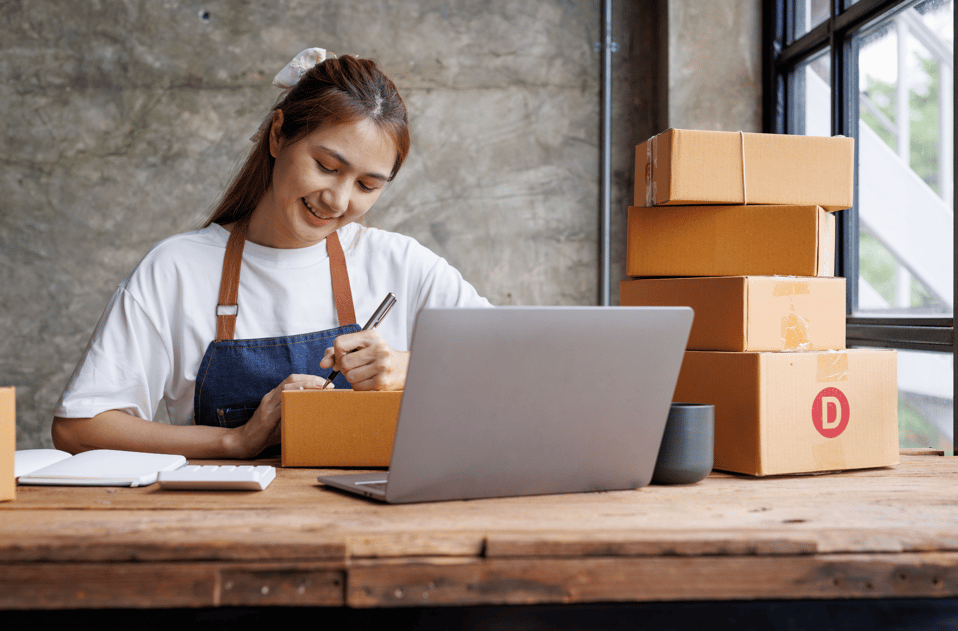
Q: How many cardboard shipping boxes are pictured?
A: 6